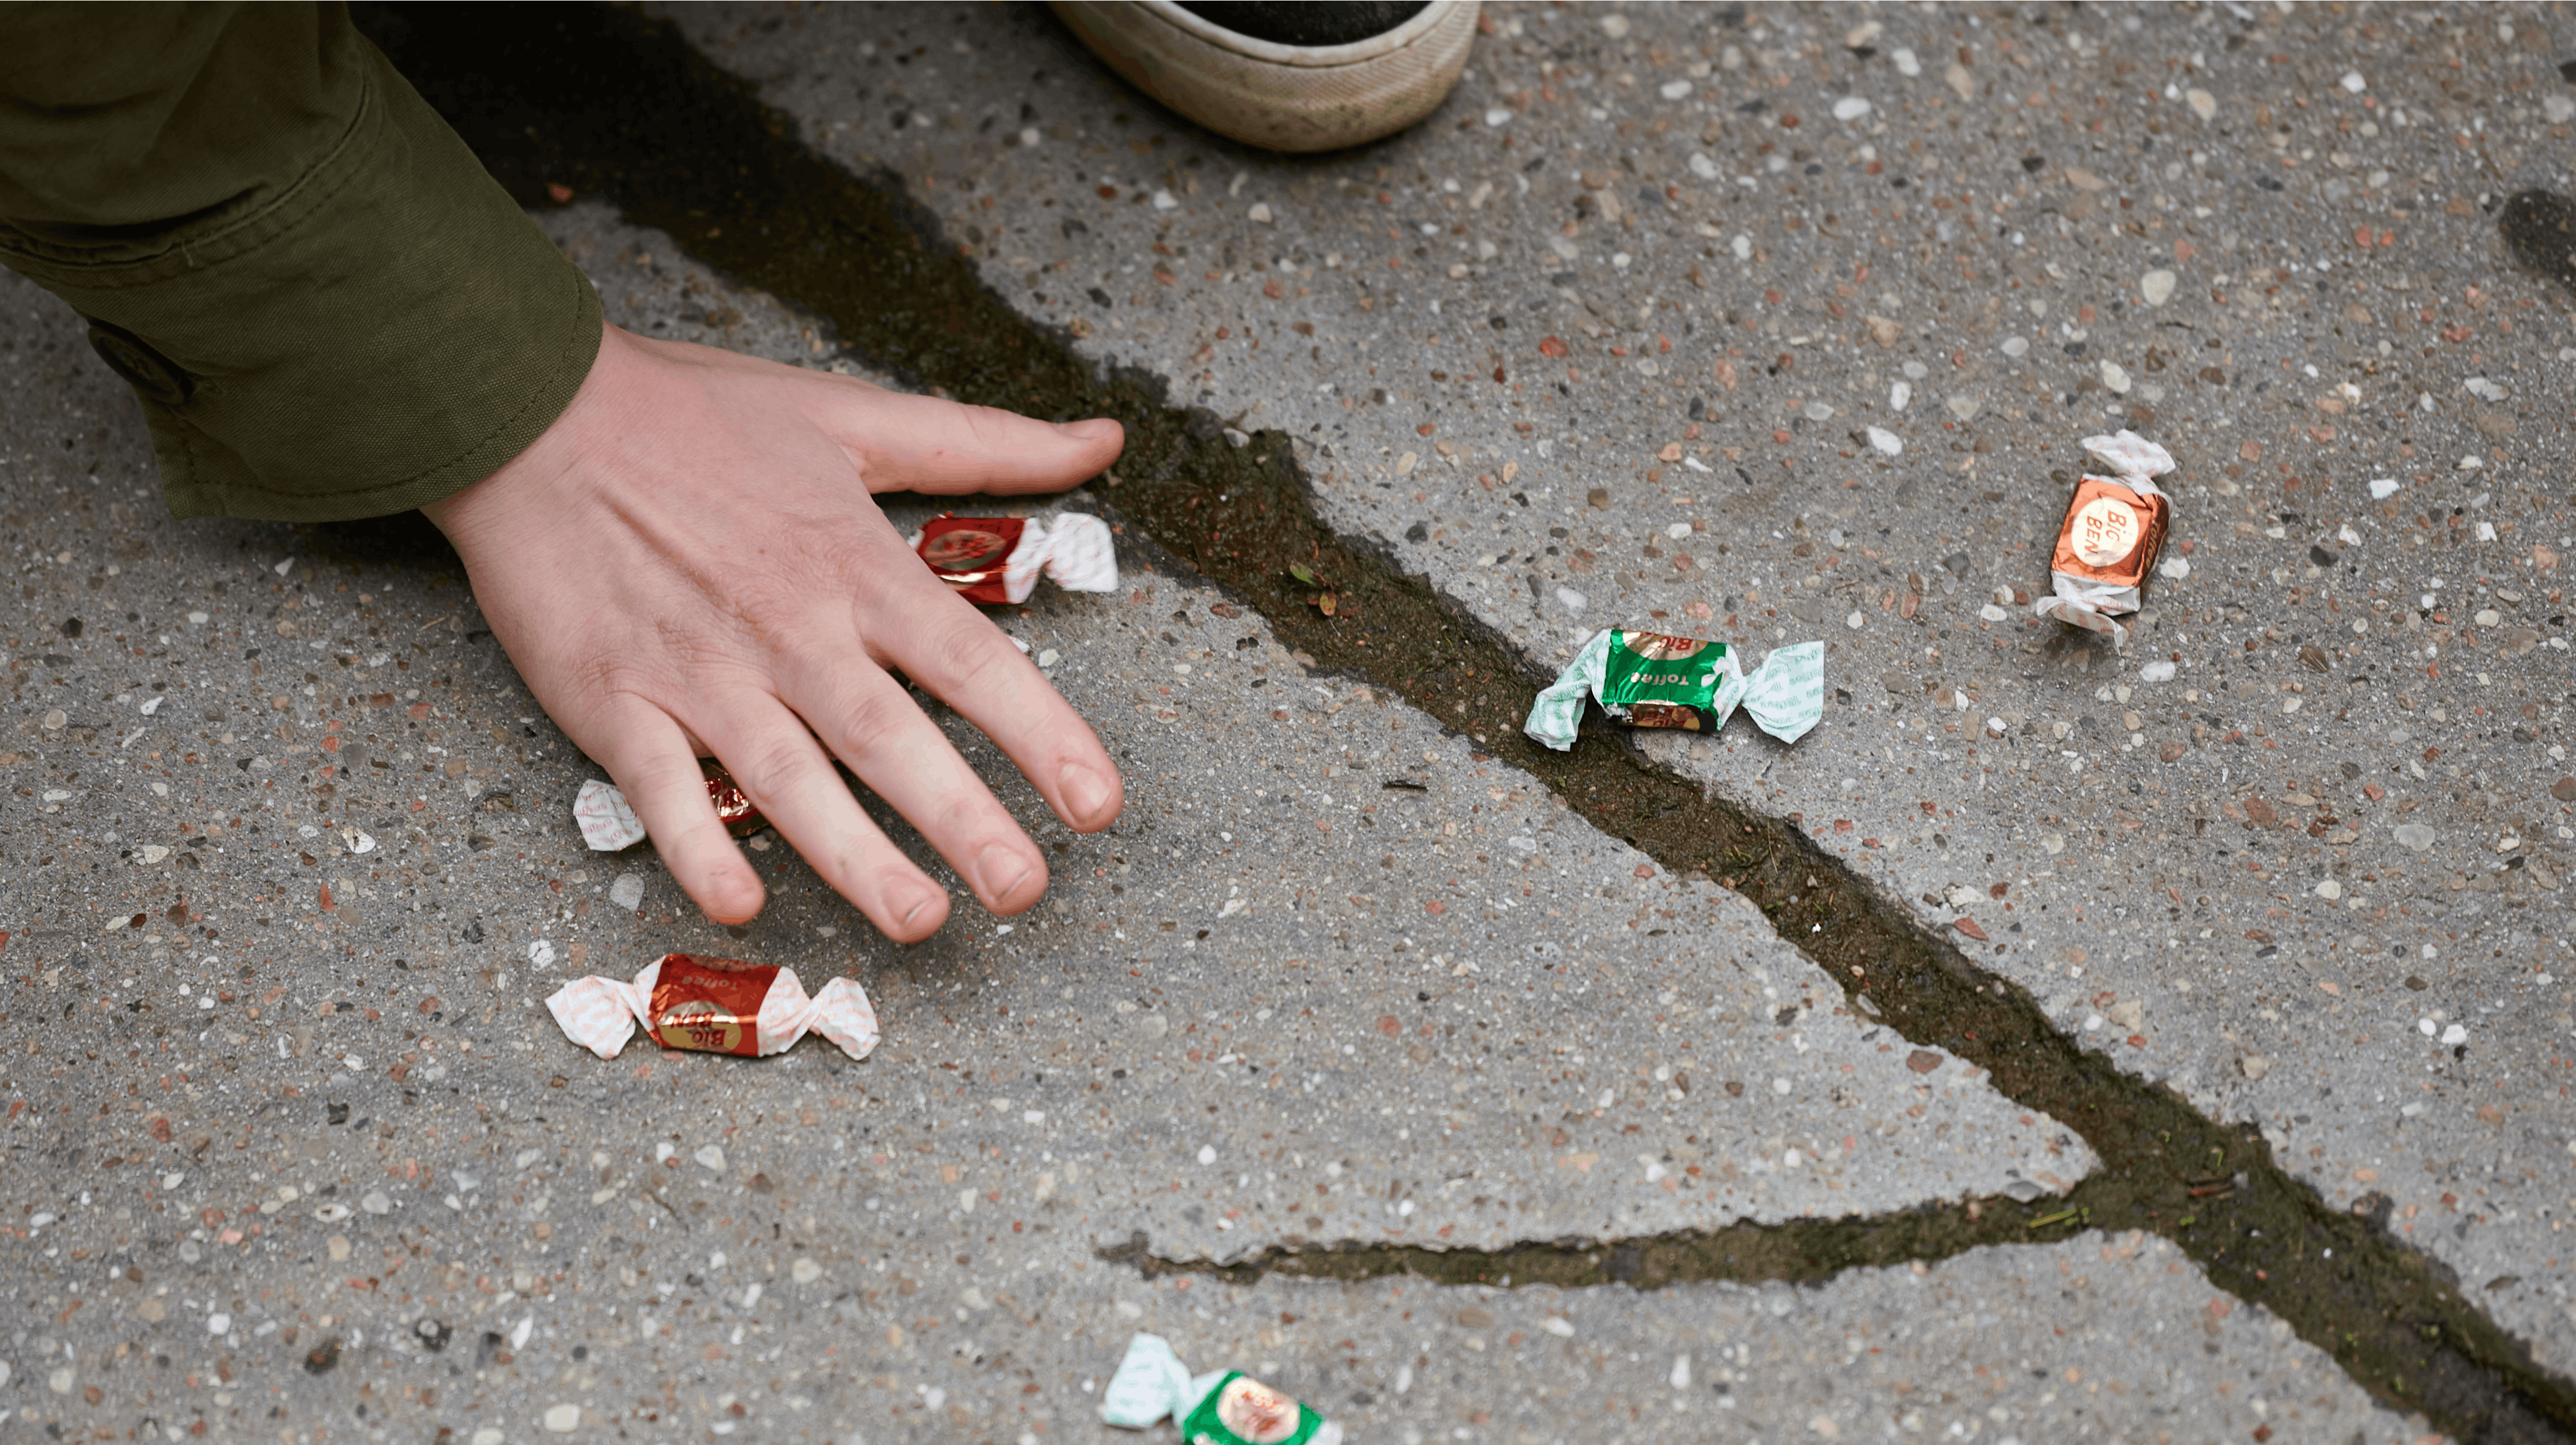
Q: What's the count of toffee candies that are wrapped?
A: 6